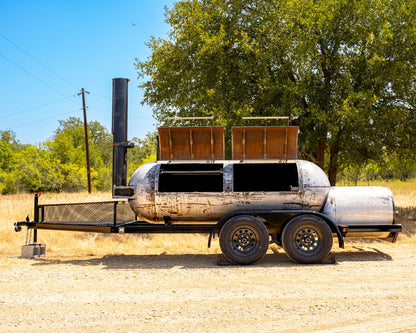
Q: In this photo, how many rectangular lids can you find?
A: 2